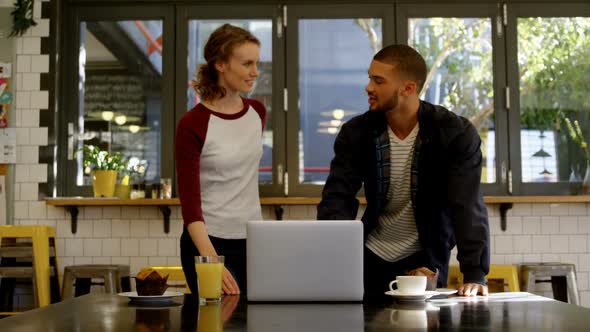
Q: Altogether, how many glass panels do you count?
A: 5